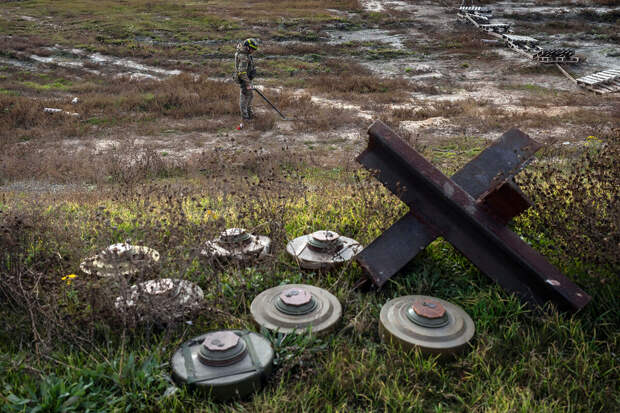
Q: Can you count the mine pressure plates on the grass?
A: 7